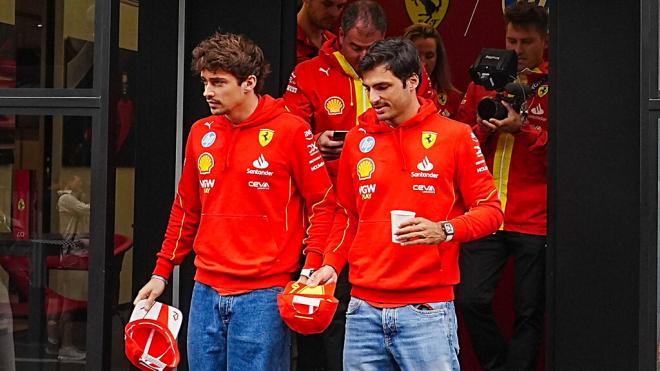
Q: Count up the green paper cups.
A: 0